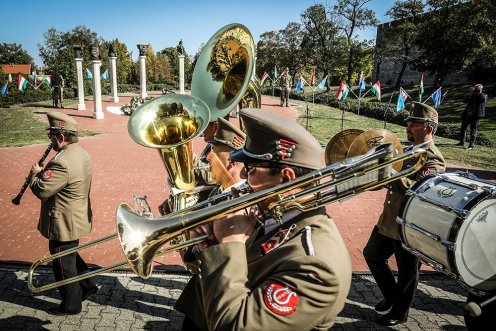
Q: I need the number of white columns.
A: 5